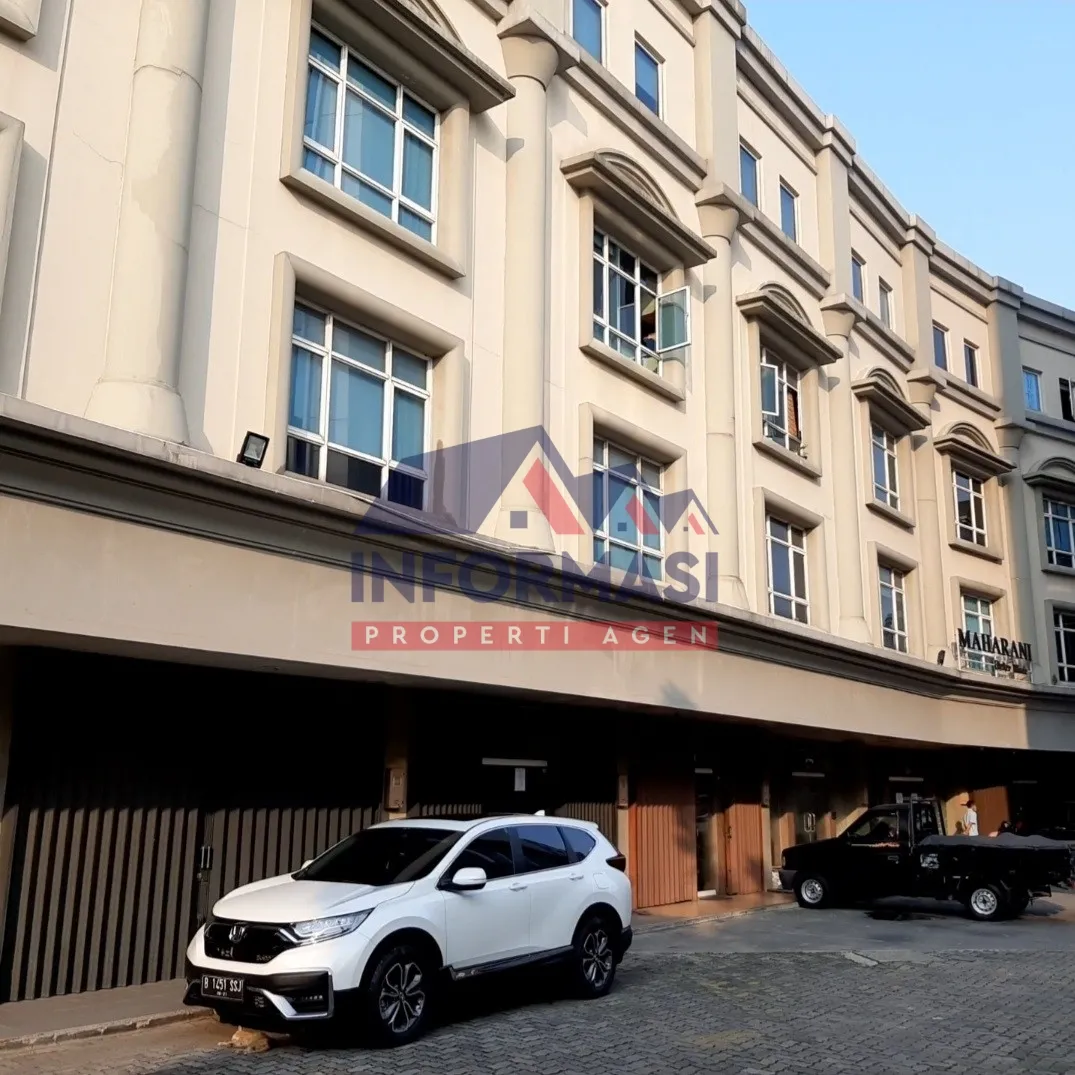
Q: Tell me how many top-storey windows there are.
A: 10